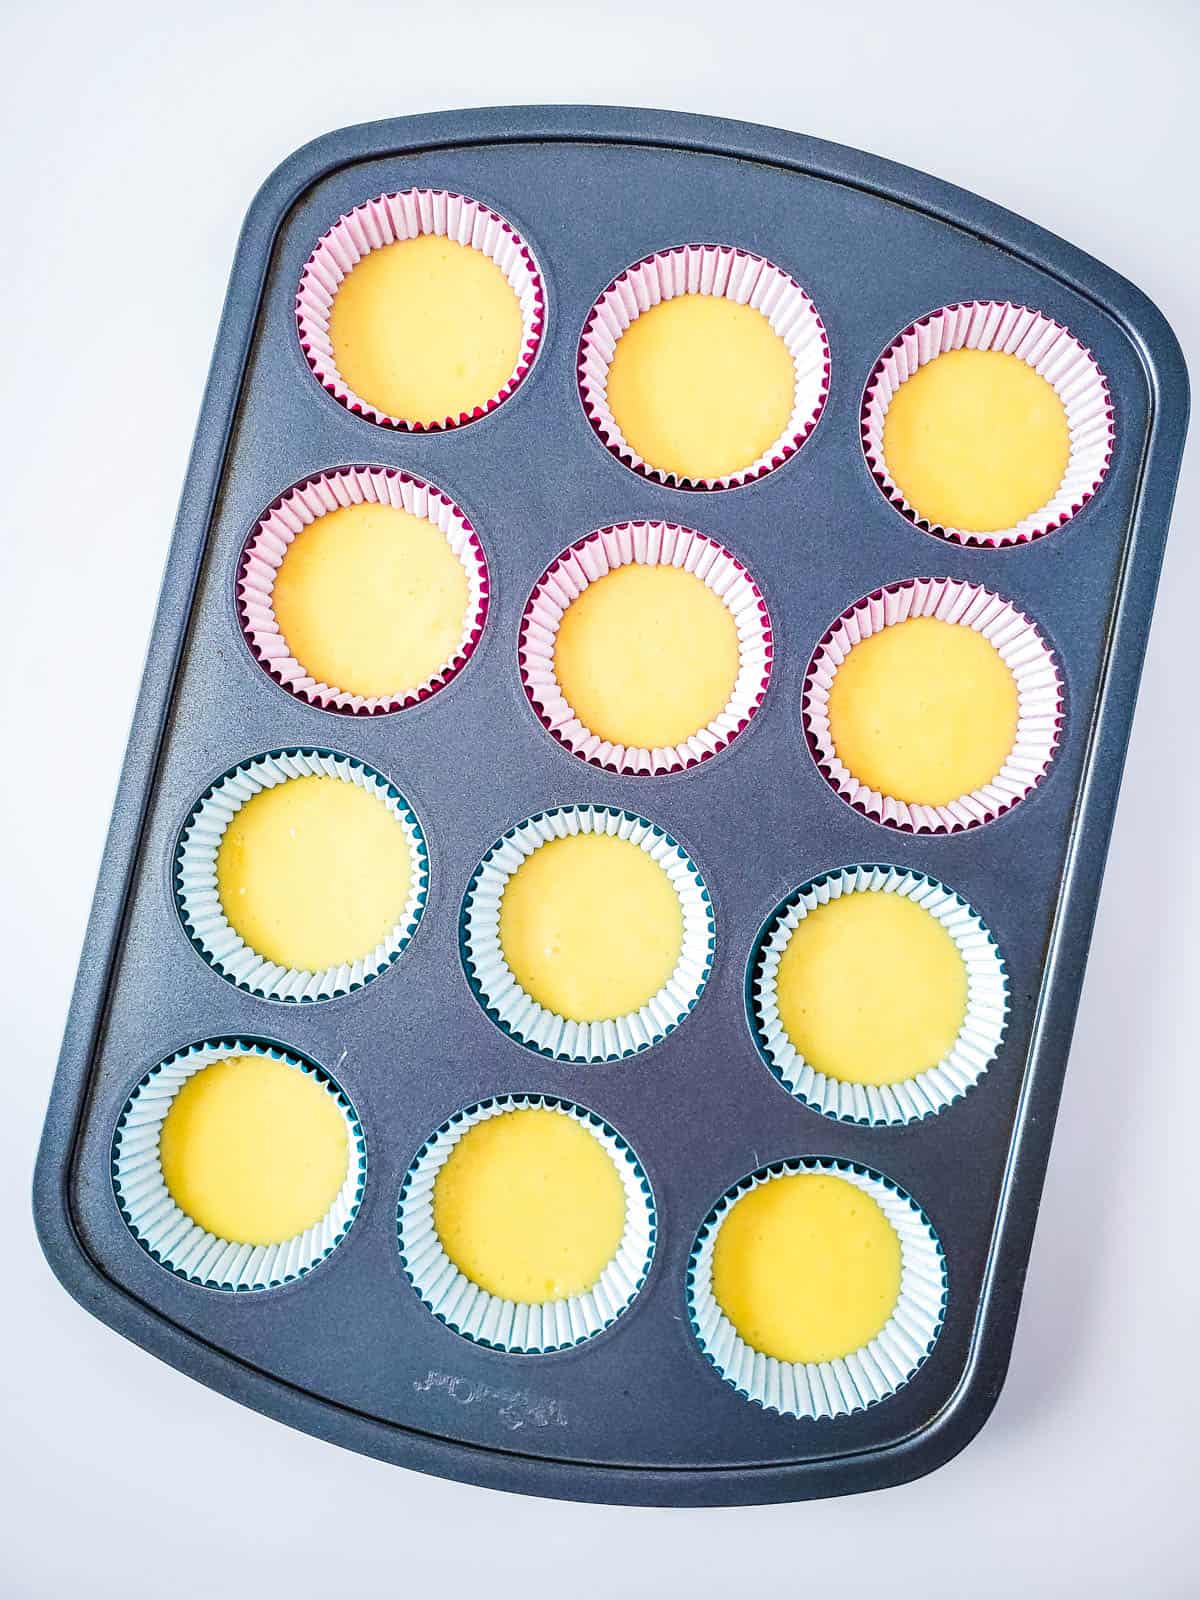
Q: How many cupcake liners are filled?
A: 12